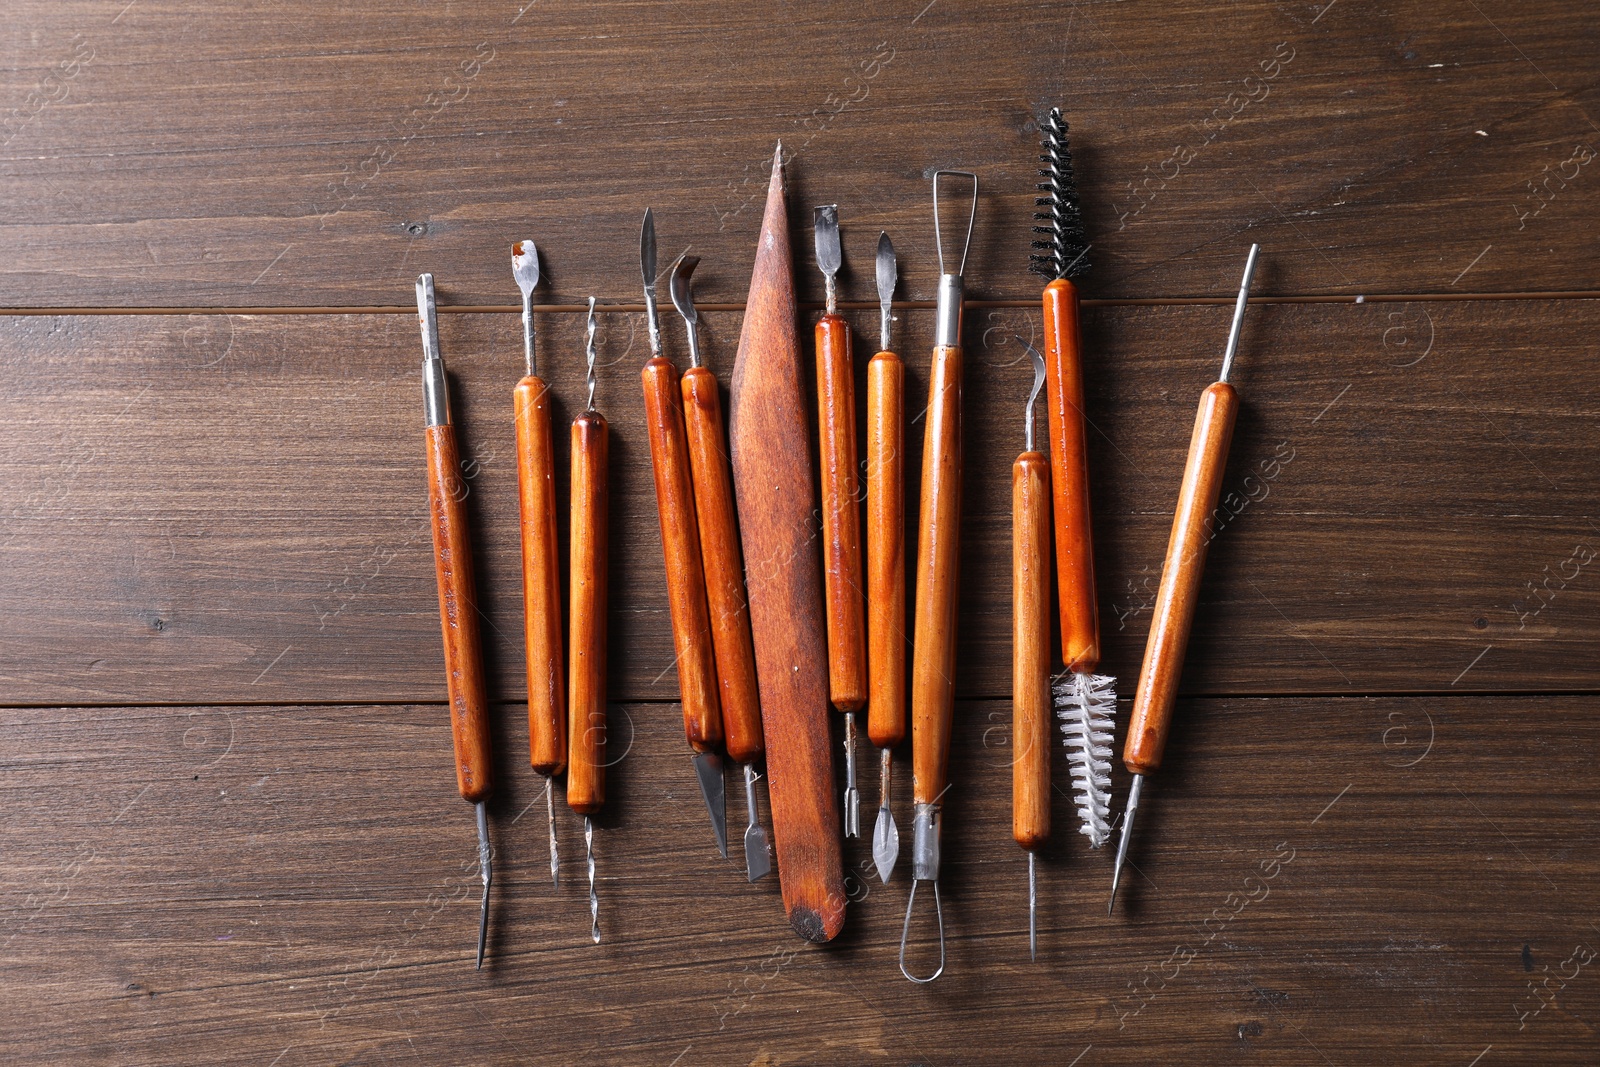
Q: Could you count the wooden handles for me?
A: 11